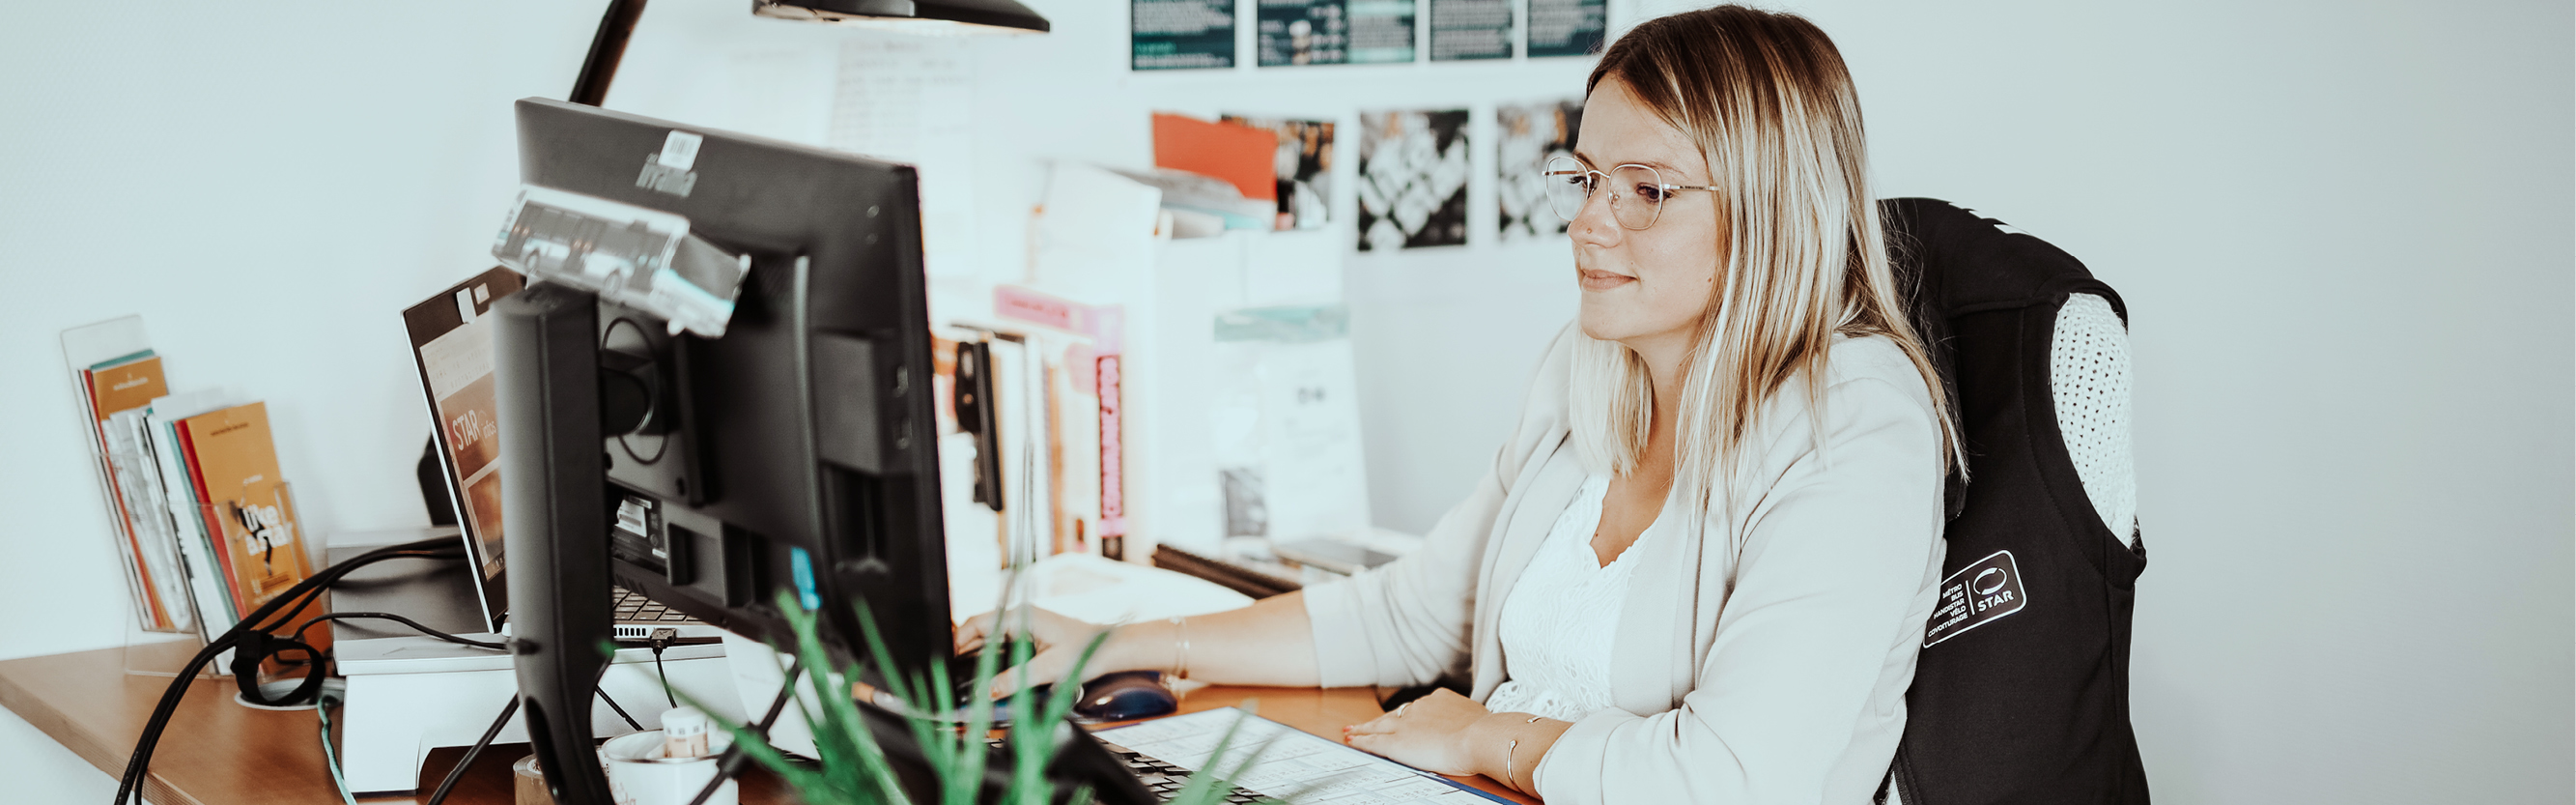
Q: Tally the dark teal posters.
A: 4